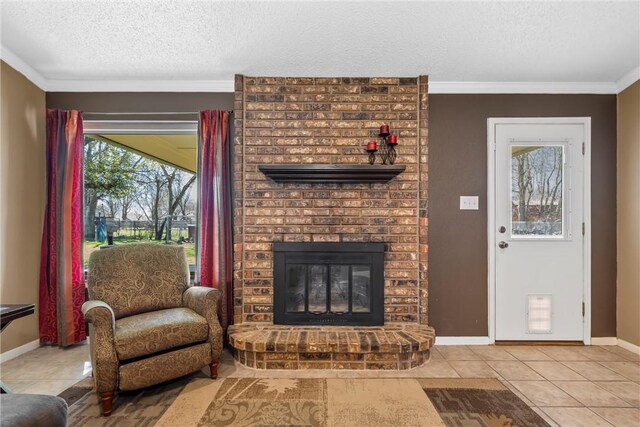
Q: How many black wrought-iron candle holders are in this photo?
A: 3